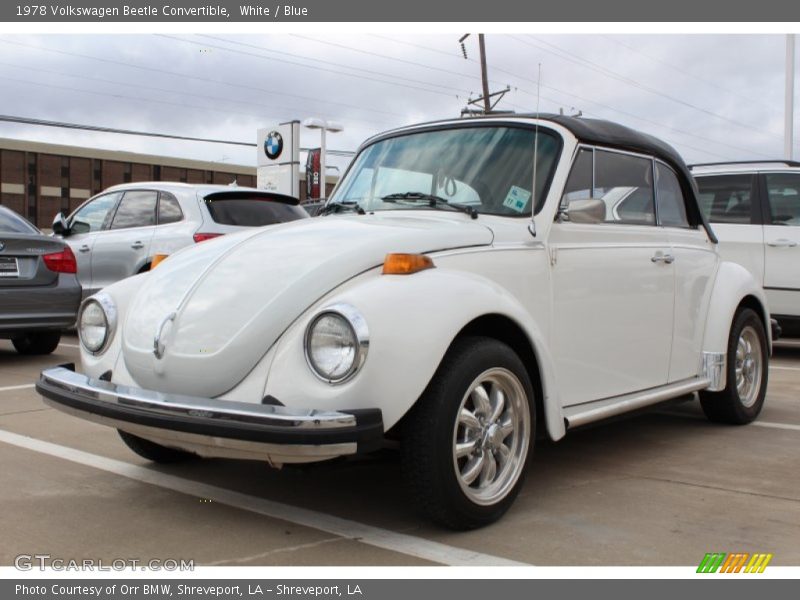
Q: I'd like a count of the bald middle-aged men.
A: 0